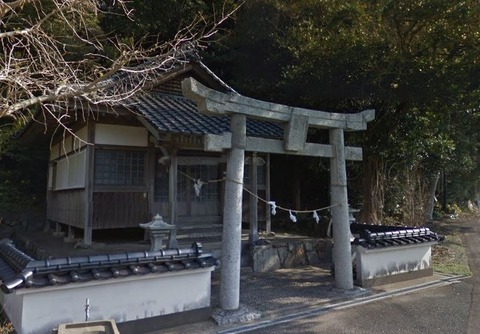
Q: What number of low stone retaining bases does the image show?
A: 1